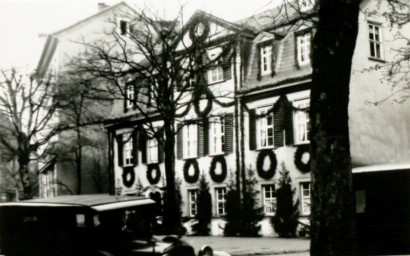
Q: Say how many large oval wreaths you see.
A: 8